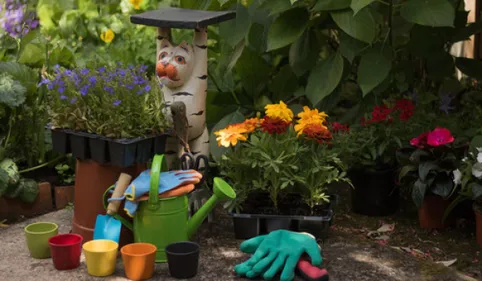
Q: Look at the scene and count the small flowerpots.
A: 5